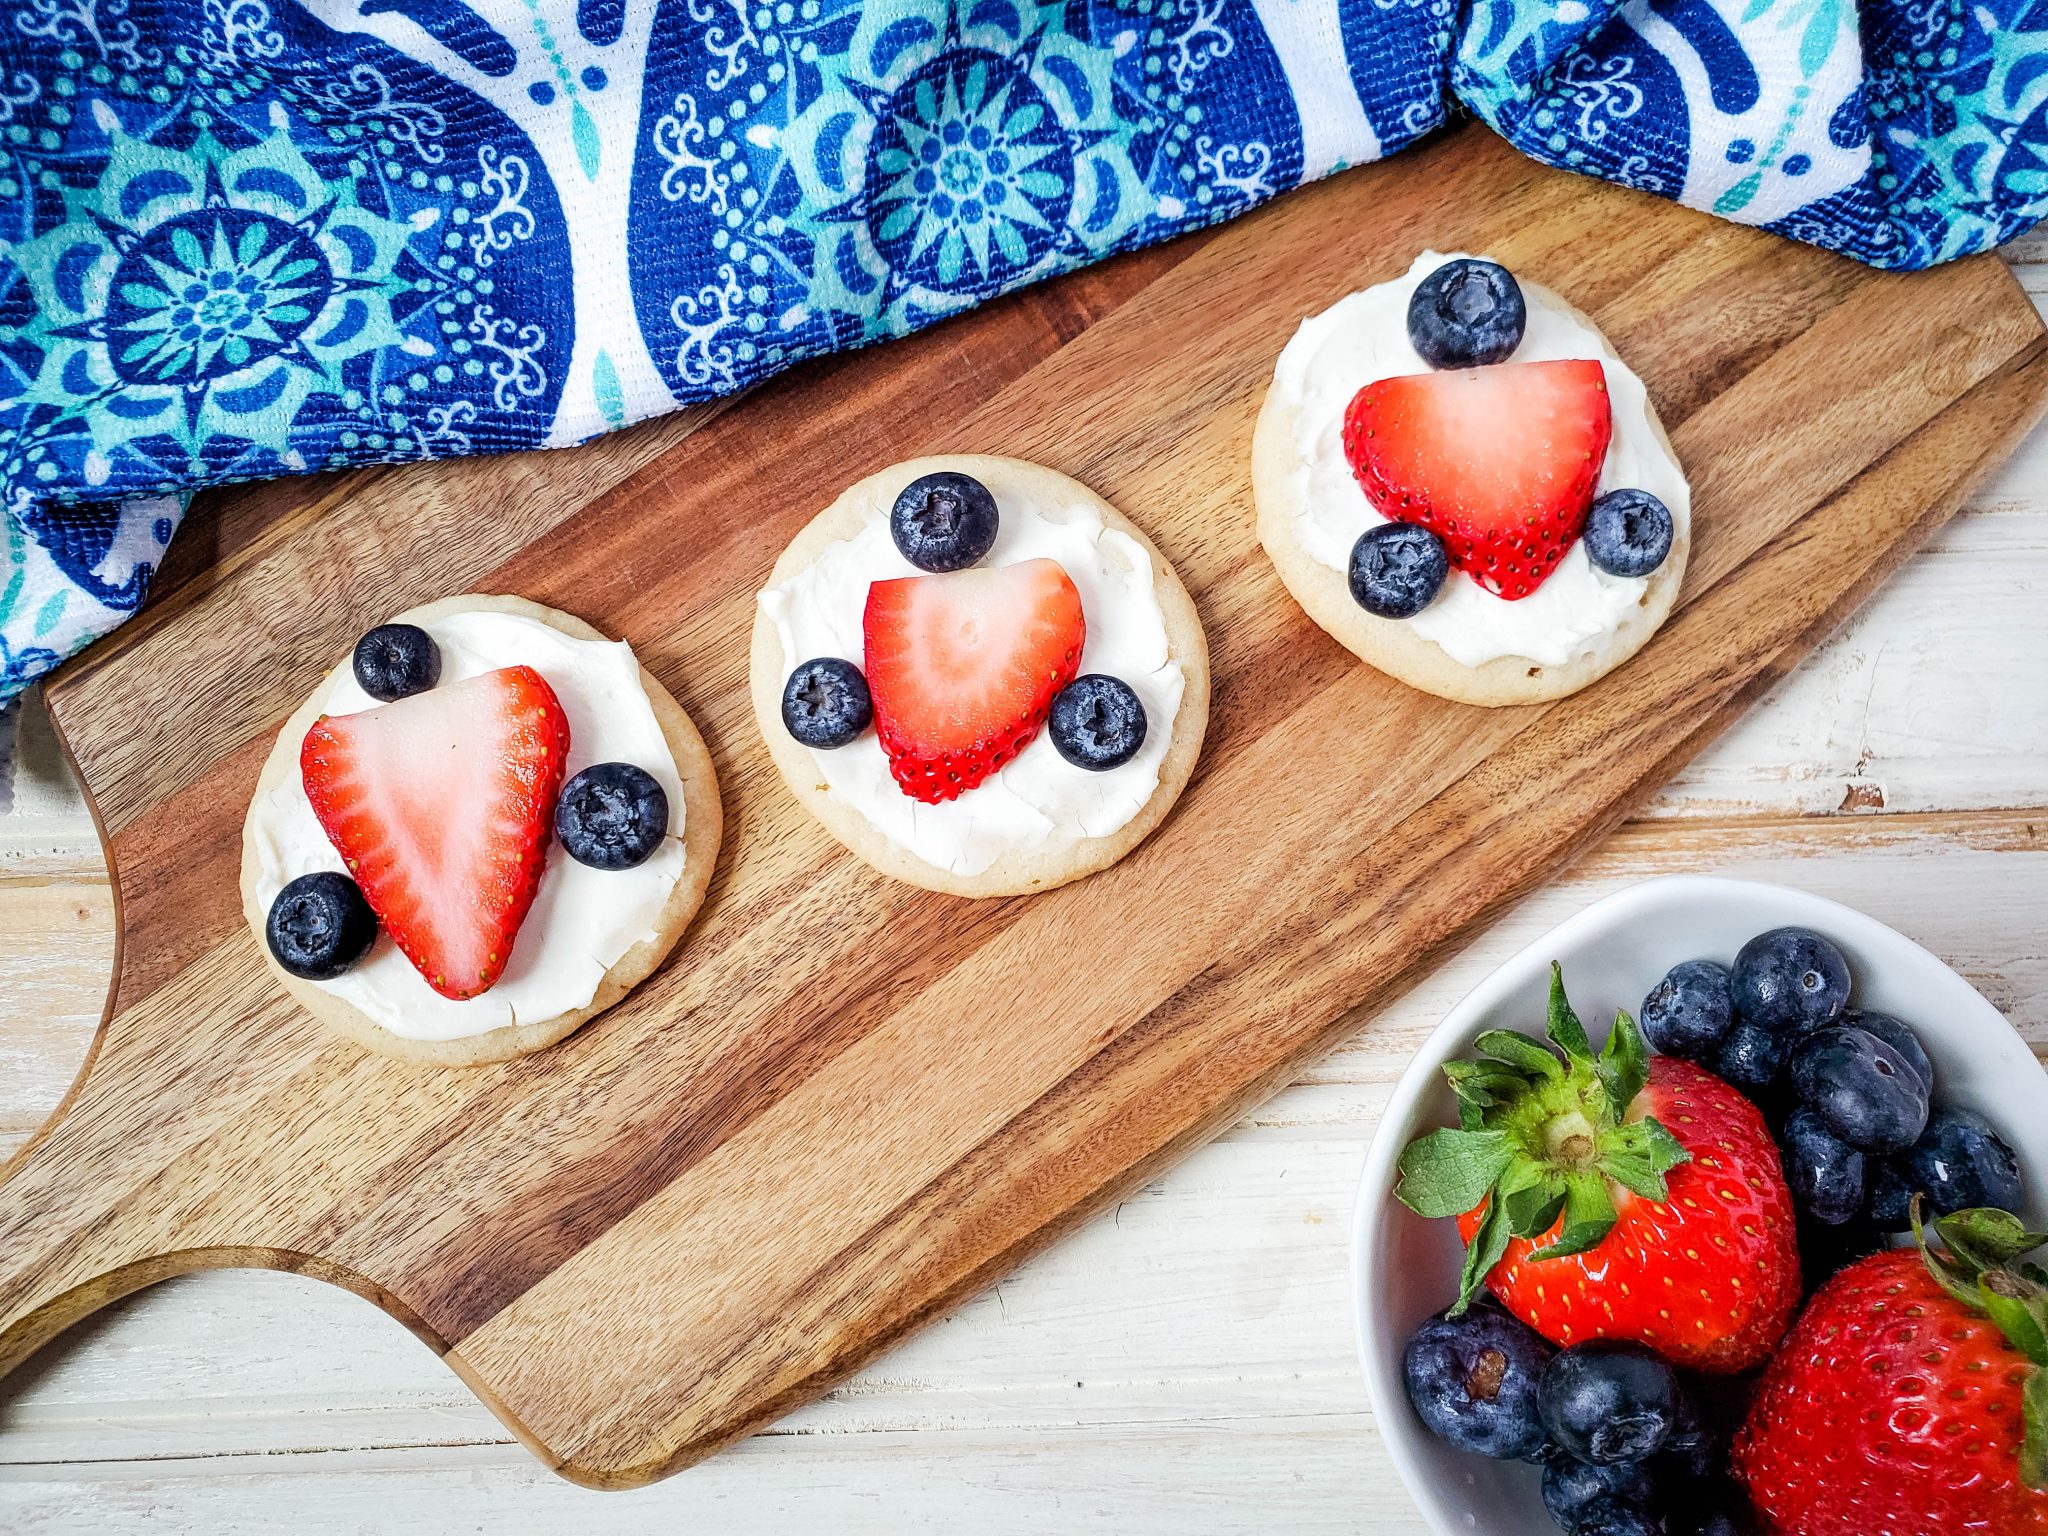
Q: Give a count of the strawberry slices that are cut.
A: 3